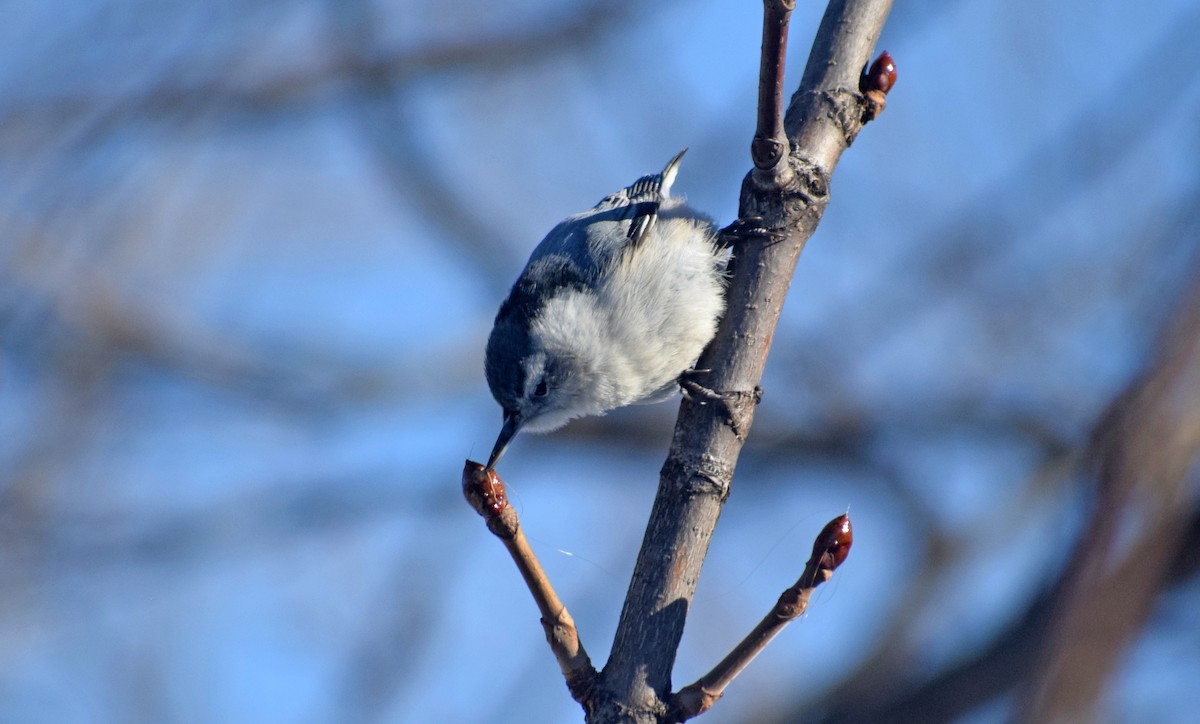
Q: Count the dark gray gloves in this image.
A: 0